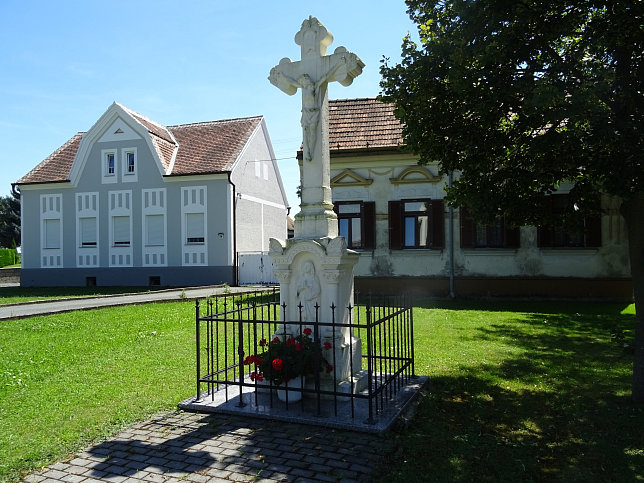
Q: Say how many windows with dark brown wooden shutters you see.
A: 4